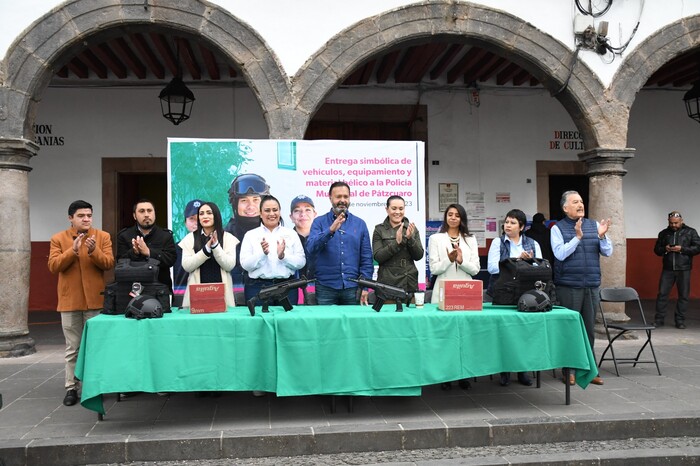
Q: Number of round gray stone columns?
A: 2